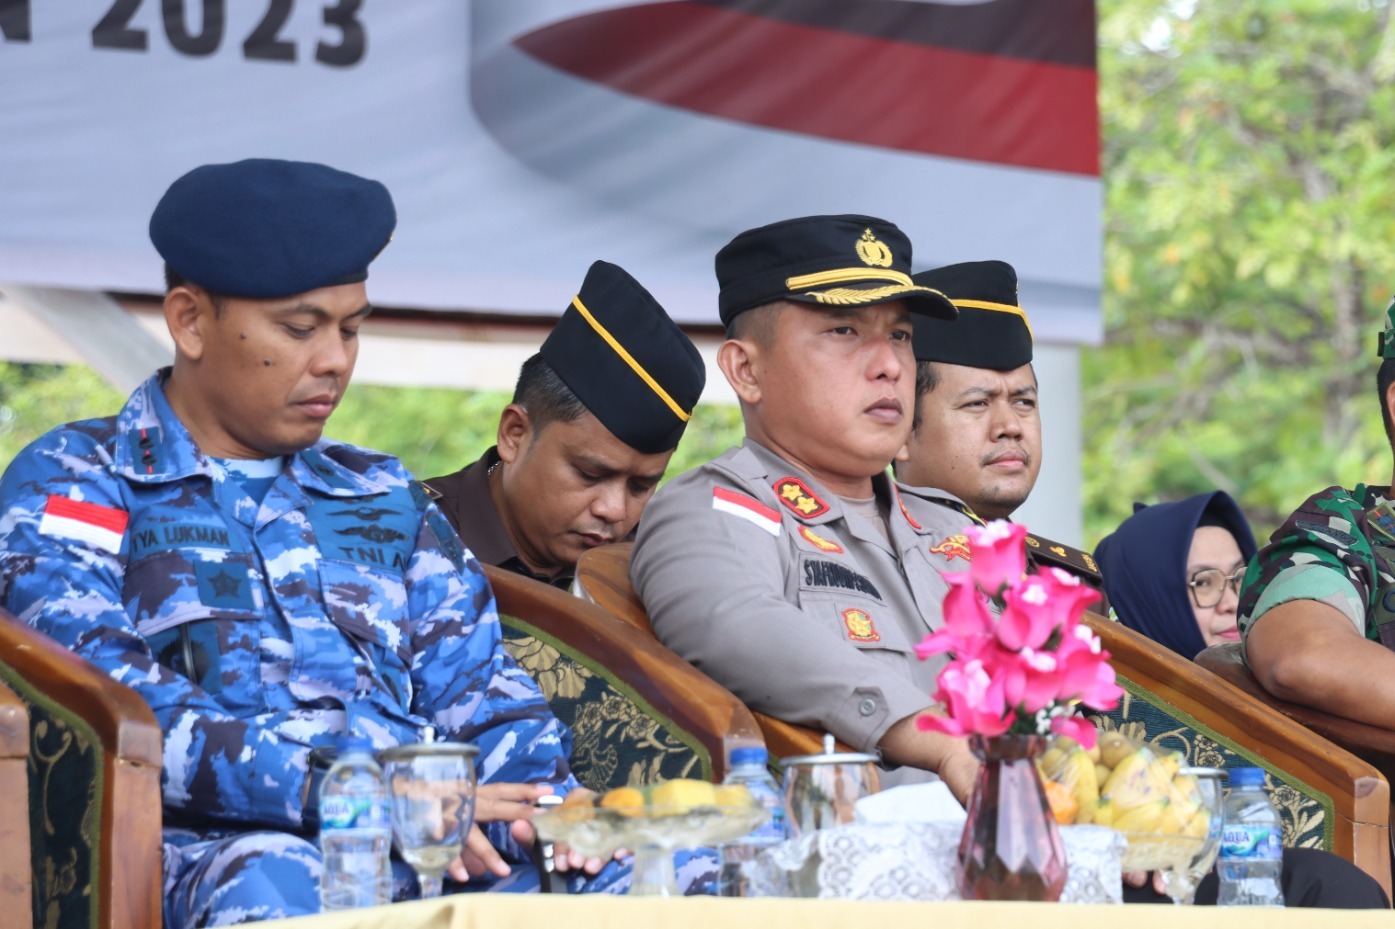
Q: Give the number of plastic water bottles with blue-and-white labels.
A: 3